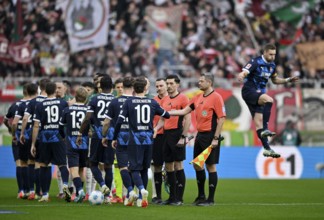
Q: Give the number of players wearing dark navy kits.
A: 9